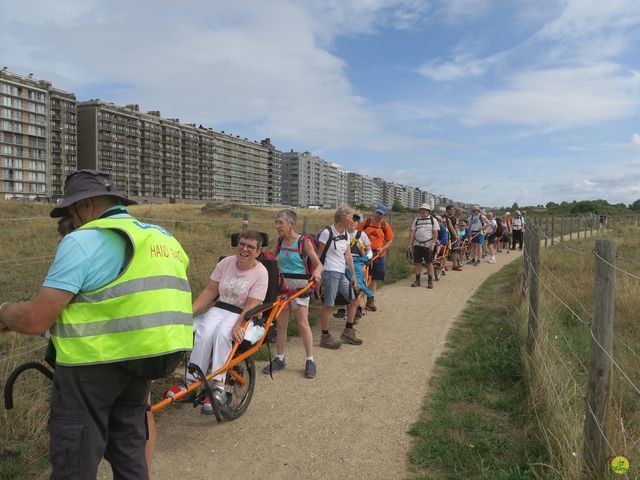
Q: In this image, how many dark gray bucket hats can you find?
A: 1